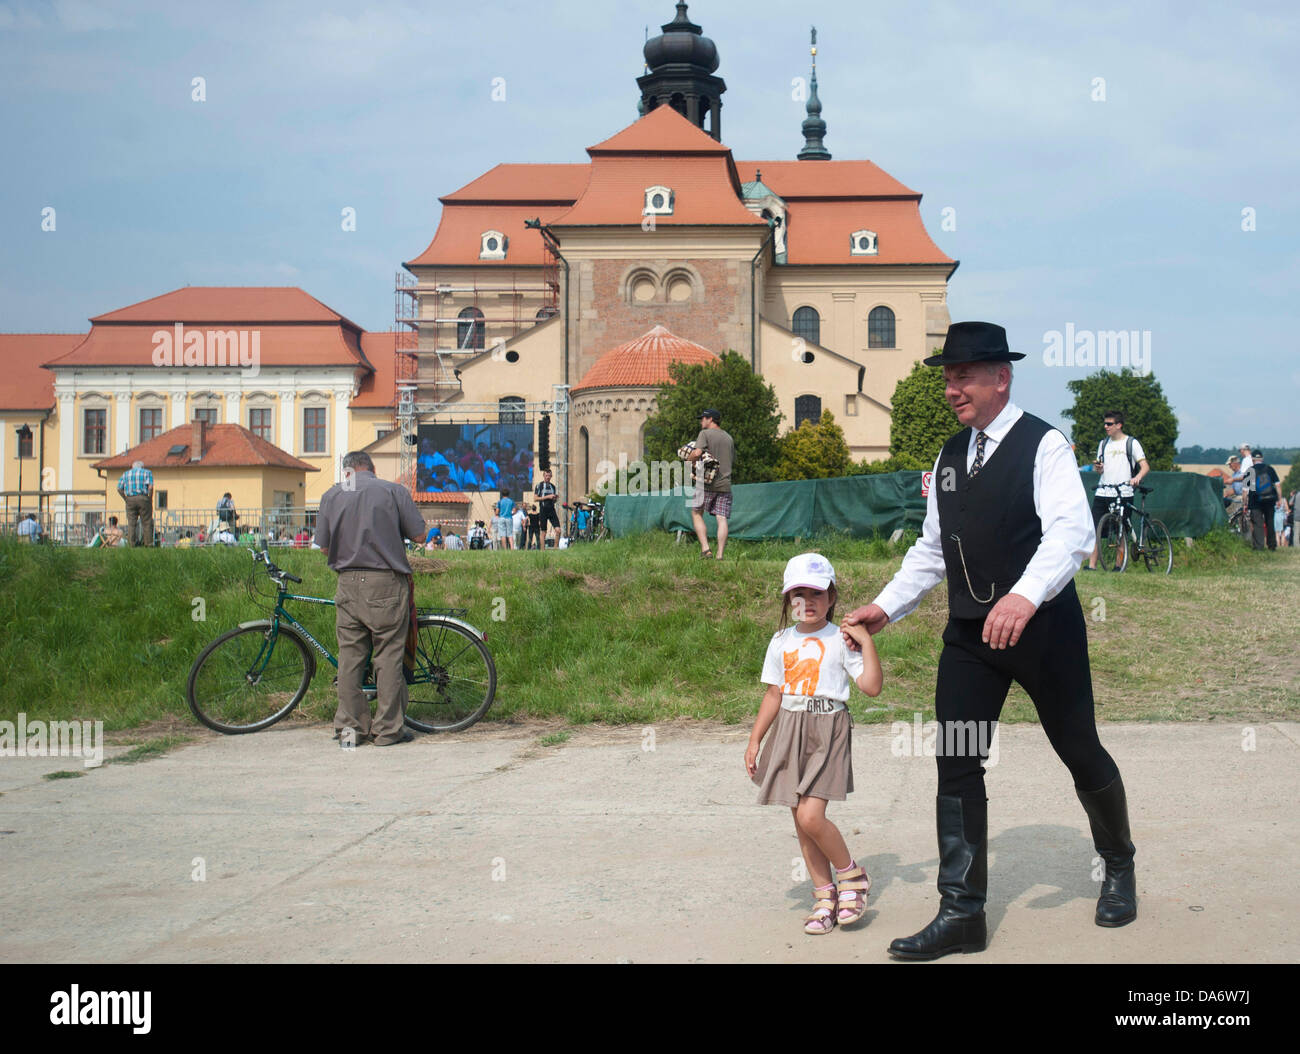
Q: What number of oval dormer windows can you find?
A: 3